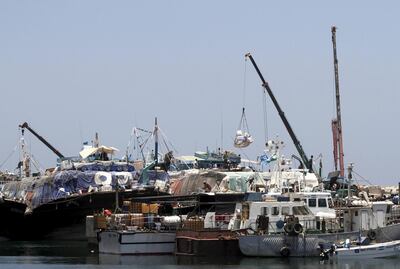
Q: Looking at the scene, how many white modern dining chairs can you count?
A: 0